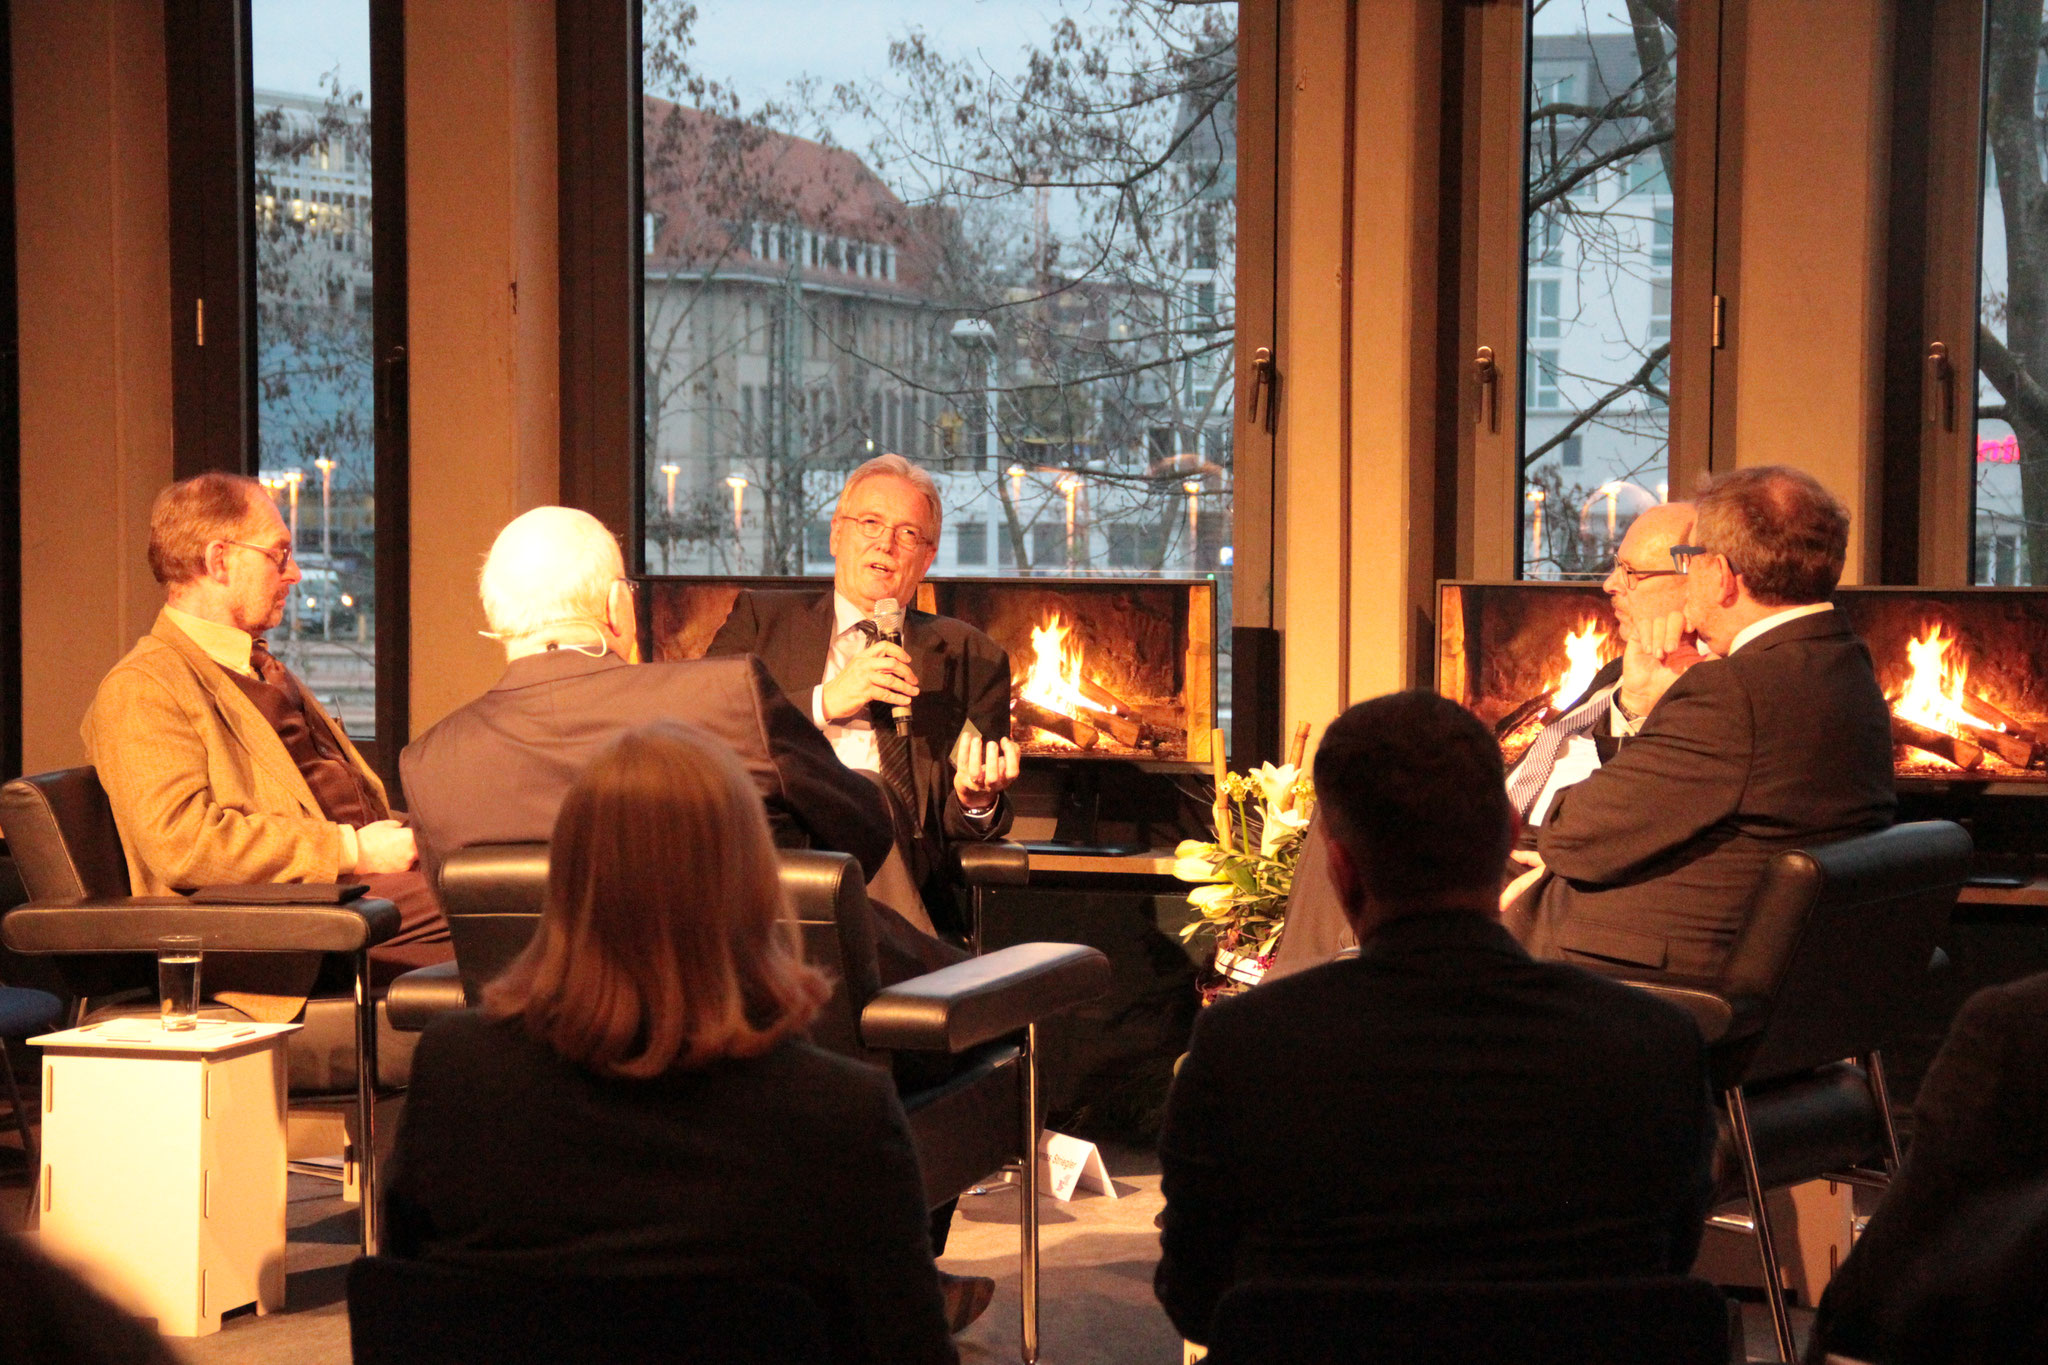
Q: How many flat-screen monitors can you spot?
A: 4